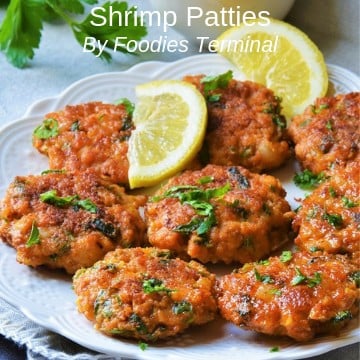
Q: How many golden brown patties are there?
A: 8